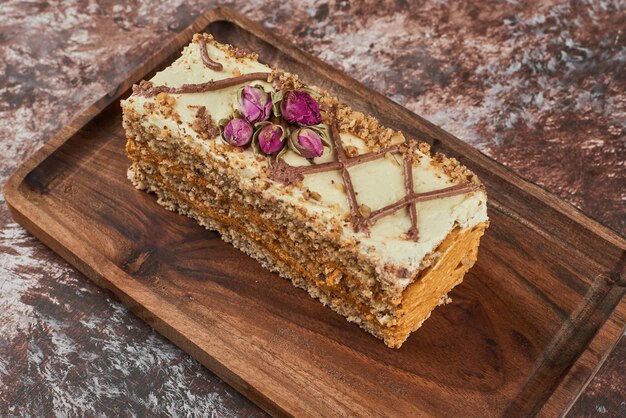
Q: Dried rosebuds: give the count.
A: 5